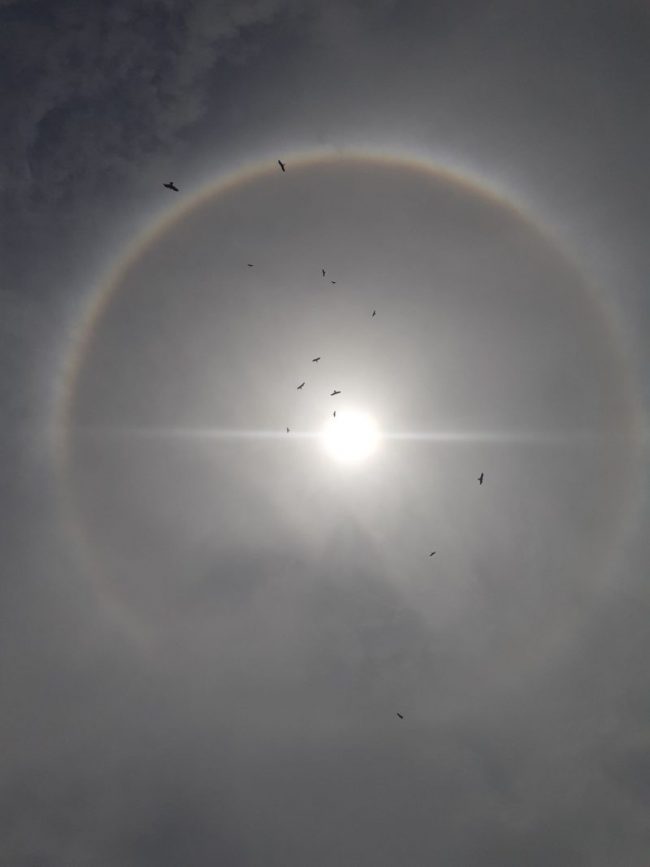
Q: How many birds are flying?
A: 14